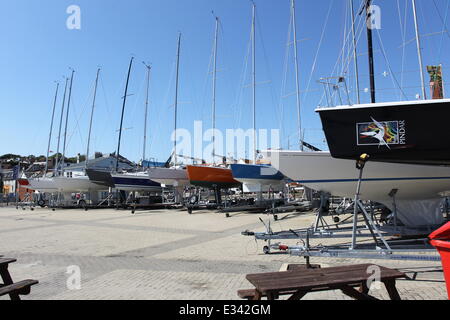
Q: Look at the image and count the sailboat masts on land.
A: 13